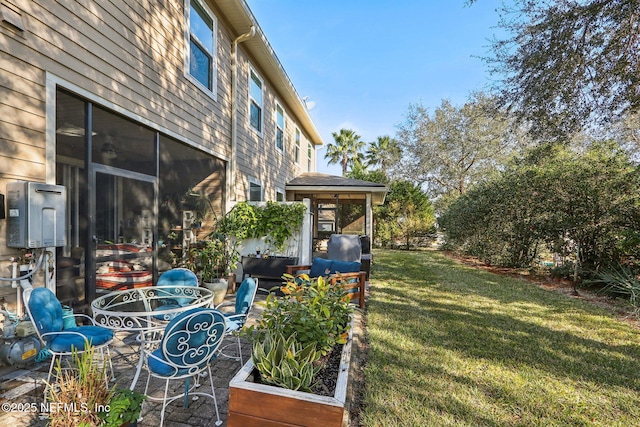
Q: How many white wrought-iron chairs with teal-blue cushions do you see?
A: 4